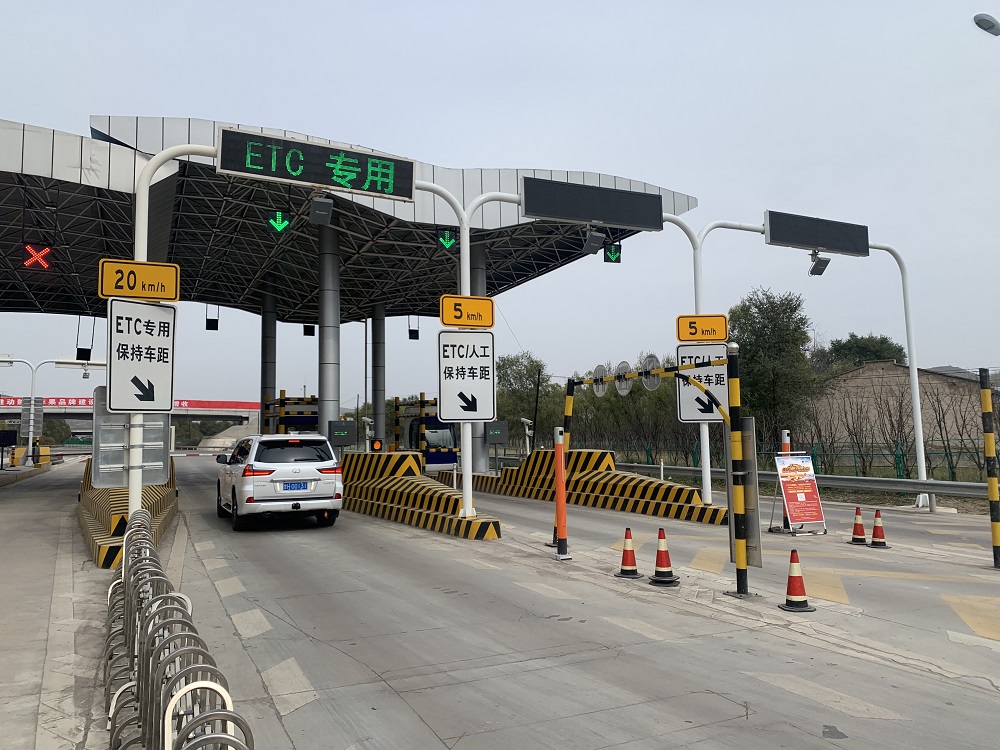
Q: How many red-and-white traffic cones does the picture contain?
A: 5